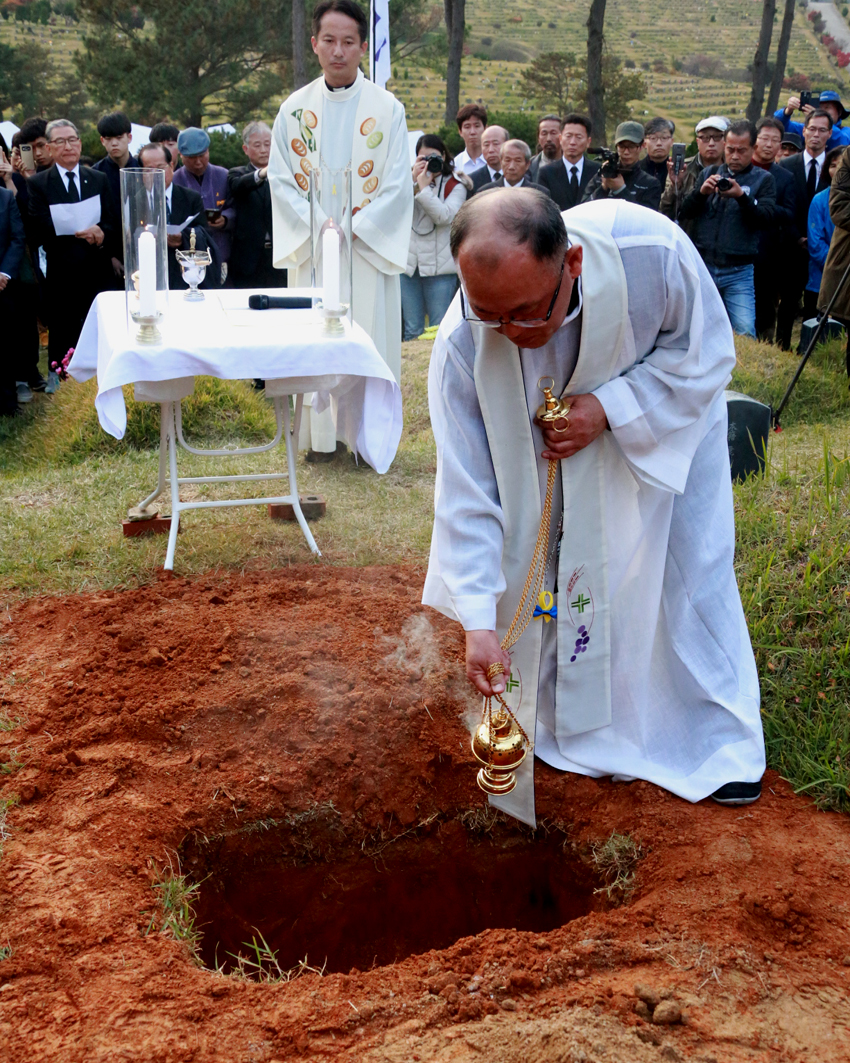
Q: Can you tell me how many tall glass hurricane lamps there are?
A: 2